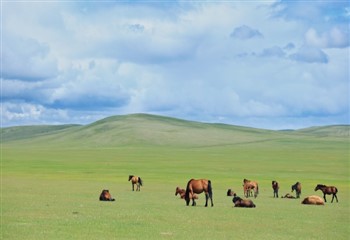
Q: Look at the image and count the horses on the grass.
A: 12